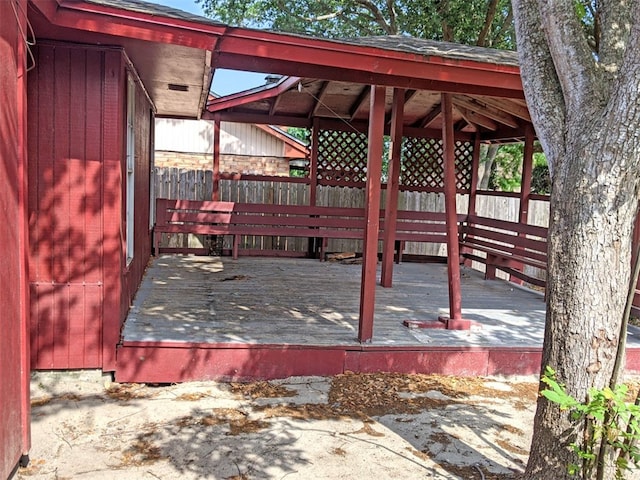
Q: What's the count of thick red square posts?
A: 3